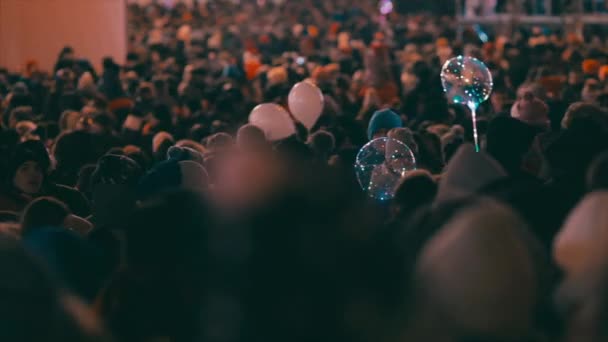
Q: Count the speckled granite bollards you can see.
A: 0